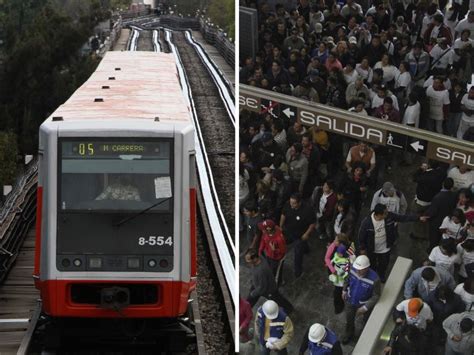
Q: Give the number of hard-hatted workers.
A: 3